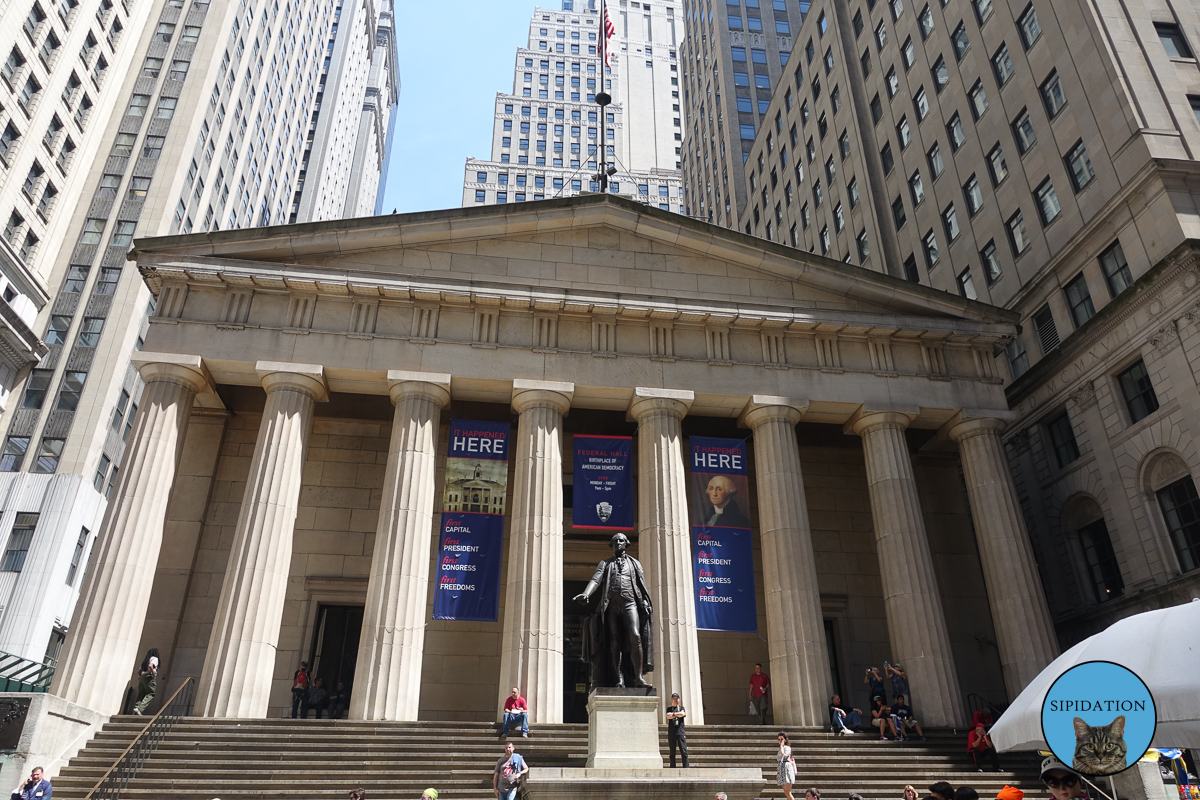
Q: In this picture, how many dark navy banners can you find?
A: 3